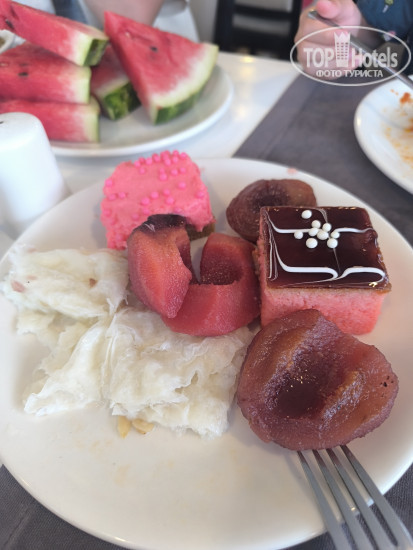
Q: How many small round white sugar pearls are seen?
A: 9